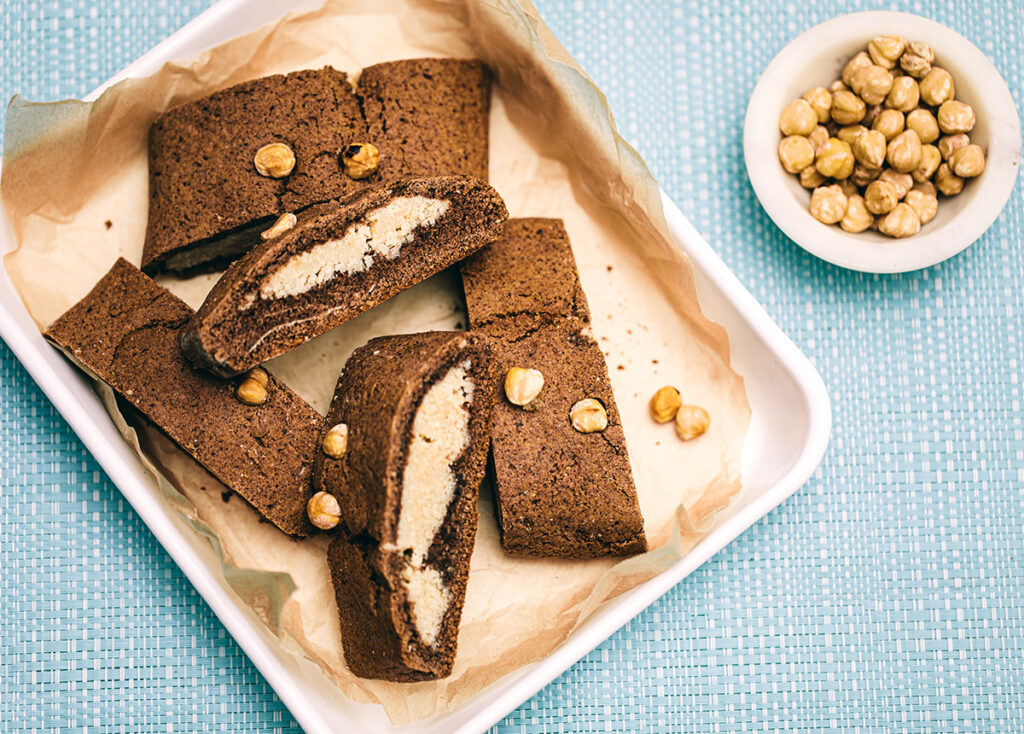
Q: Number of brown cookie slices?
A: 5